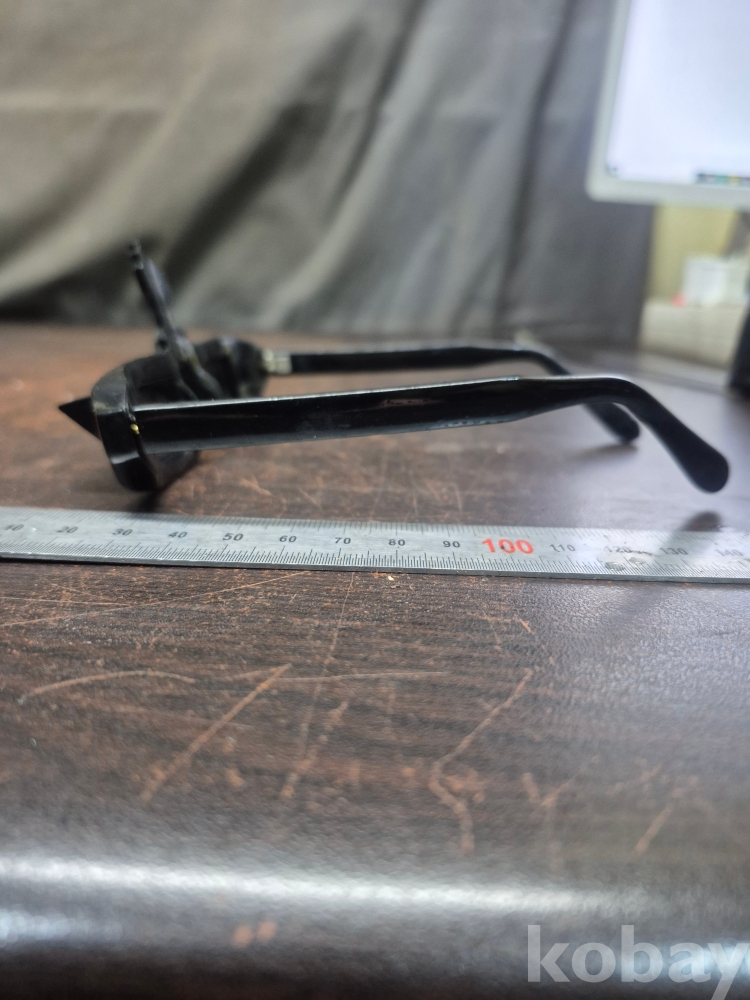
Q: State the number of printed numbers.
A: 14